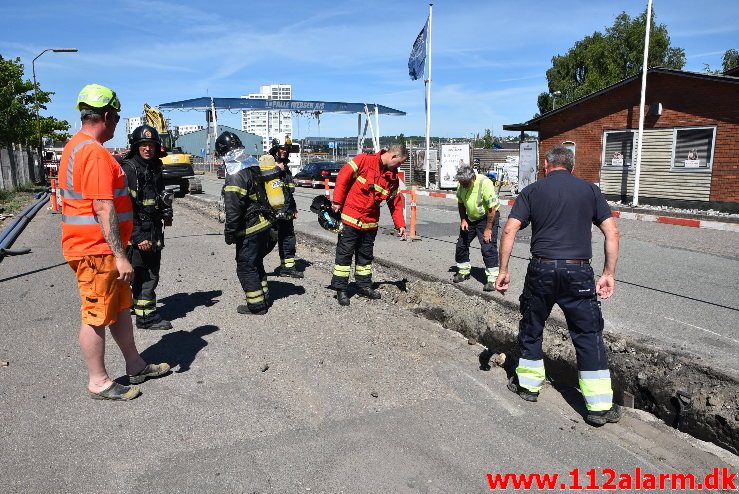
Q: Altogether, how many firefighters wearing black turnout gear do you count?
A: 3